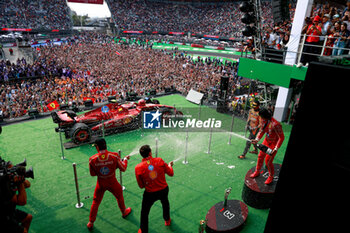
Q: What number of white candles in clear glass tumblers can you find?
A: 0